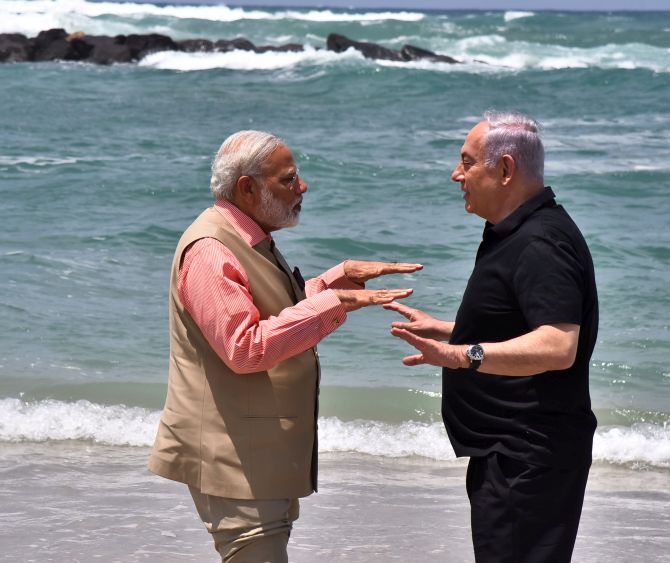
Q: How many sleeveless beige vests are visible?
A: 1